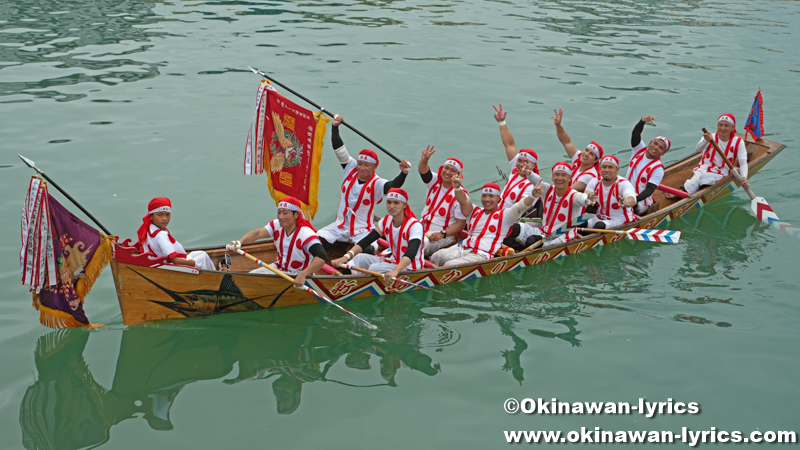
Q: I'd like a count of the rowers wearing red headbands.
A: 12